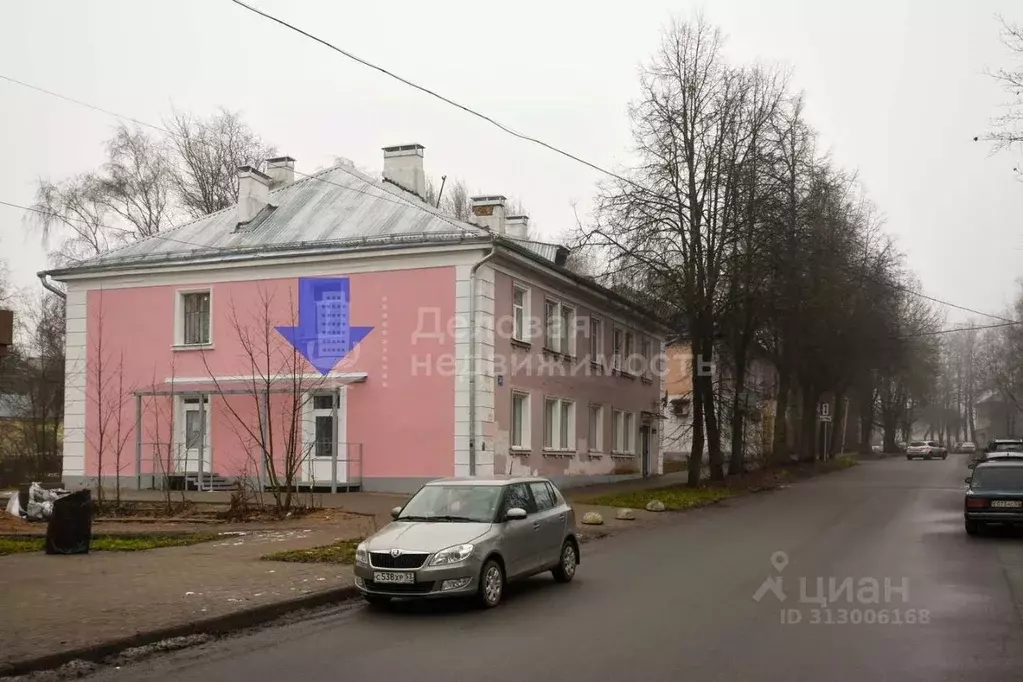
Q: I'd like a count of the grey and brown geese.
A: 0